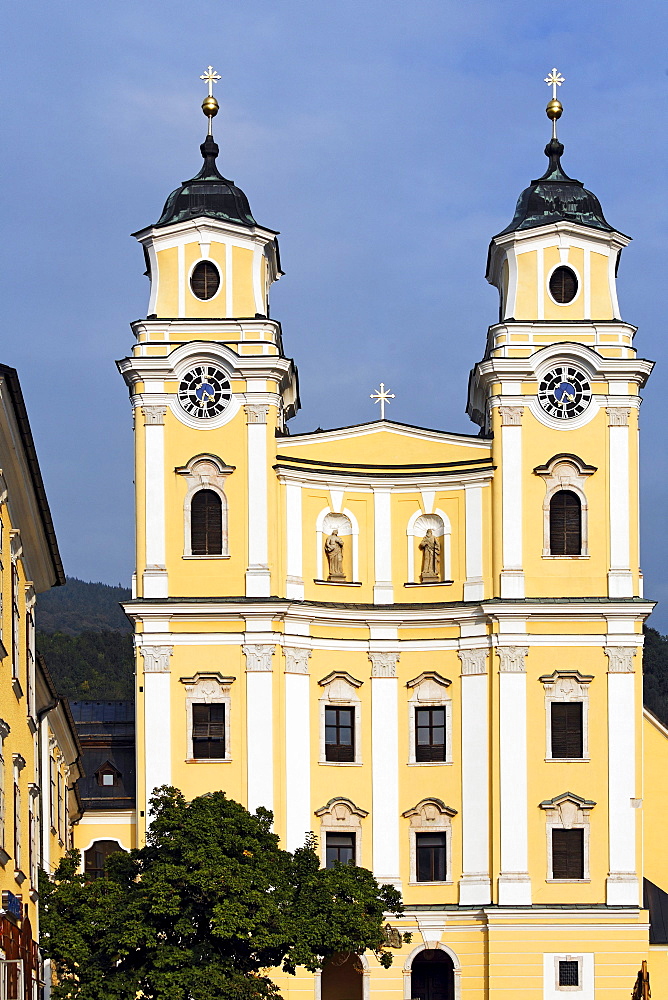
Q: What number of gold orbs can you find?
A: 2